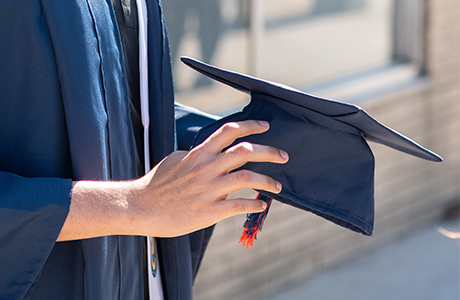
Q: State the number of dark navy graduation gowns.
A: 1